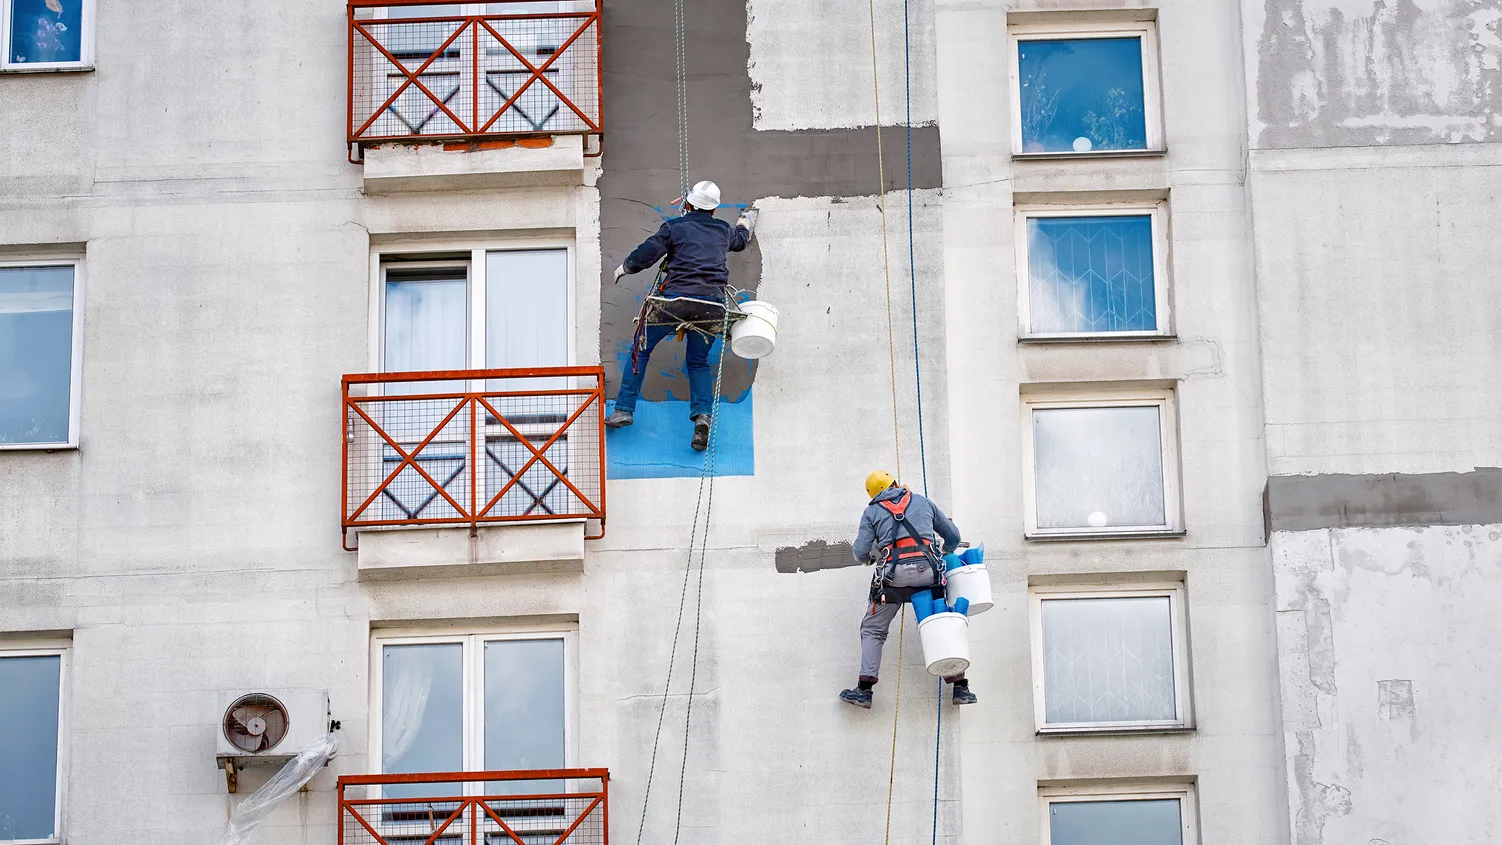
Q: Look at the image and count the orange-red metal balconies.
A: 3